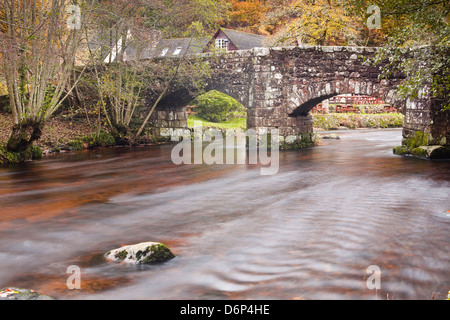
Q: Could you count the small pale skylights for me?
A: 2